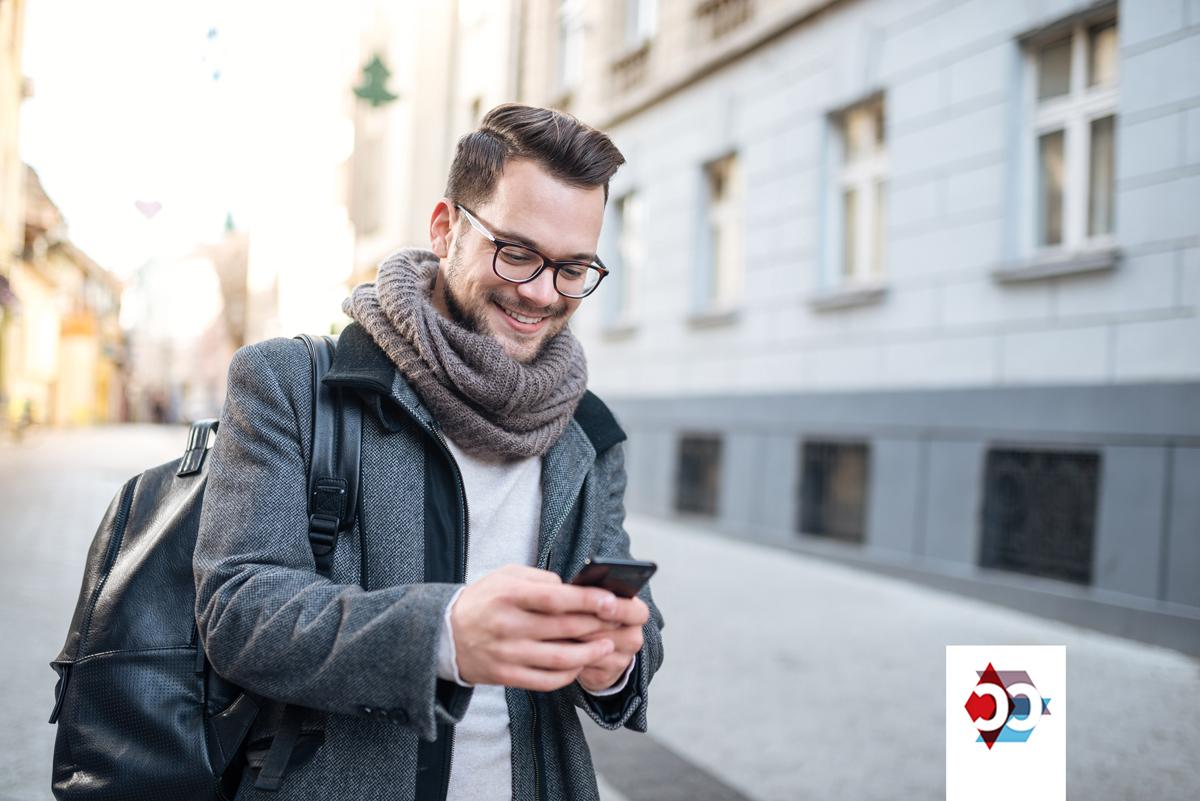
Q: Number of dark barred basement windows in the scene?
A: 3